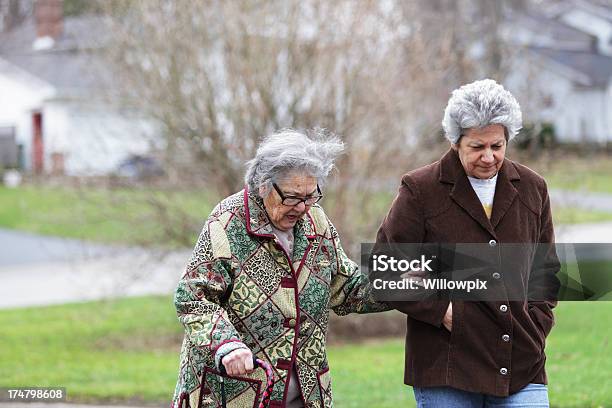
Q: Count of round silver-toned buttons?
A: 5